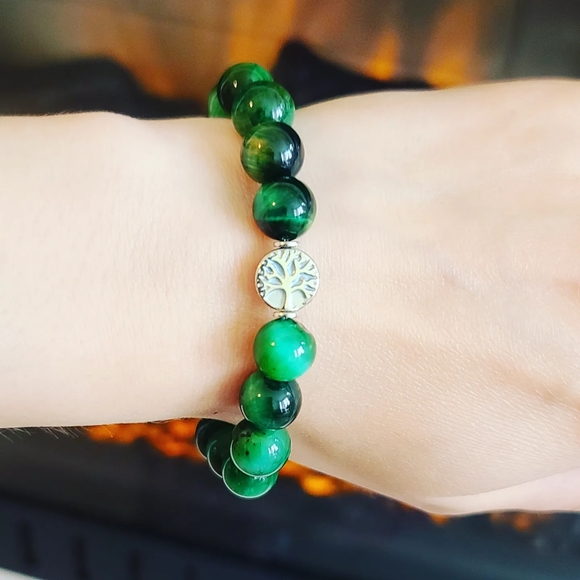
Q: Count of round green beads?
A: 11